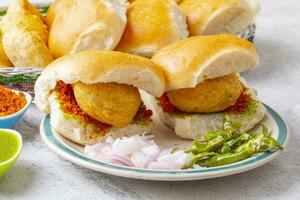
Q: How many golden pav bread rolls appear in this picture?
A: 5